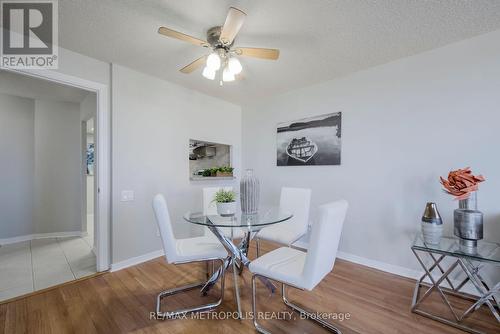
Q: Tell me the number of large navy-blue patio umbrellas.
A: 0